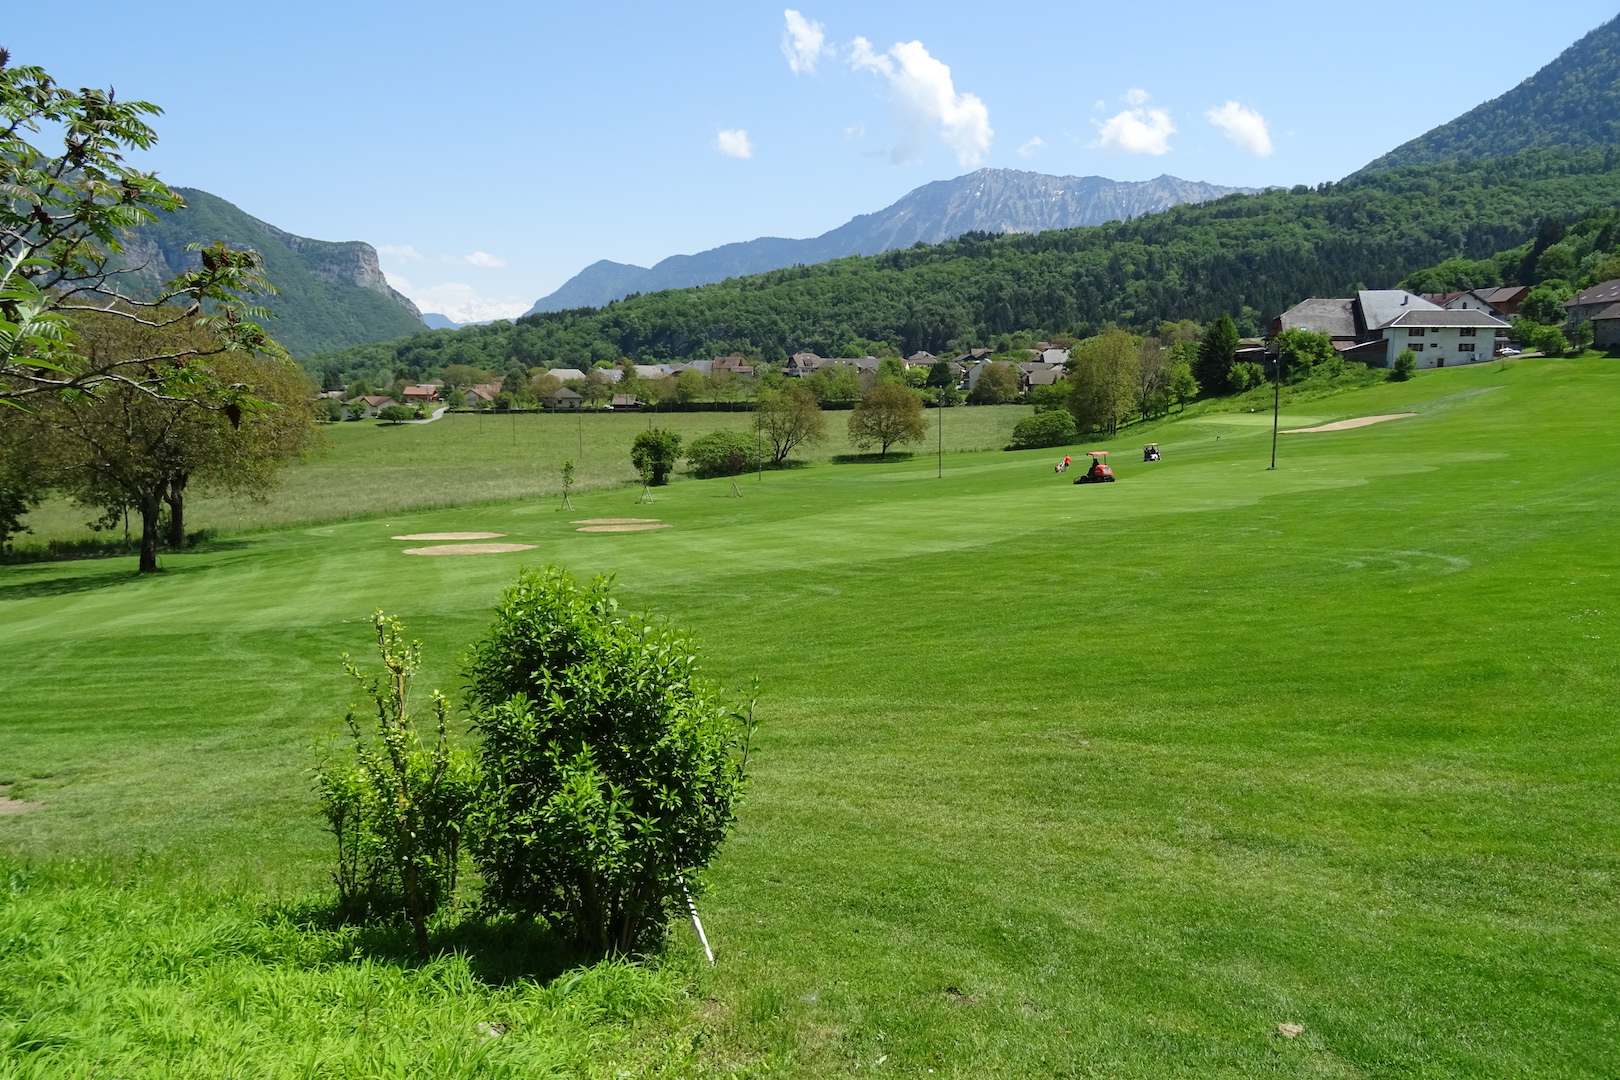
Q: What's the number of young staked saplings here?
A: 3